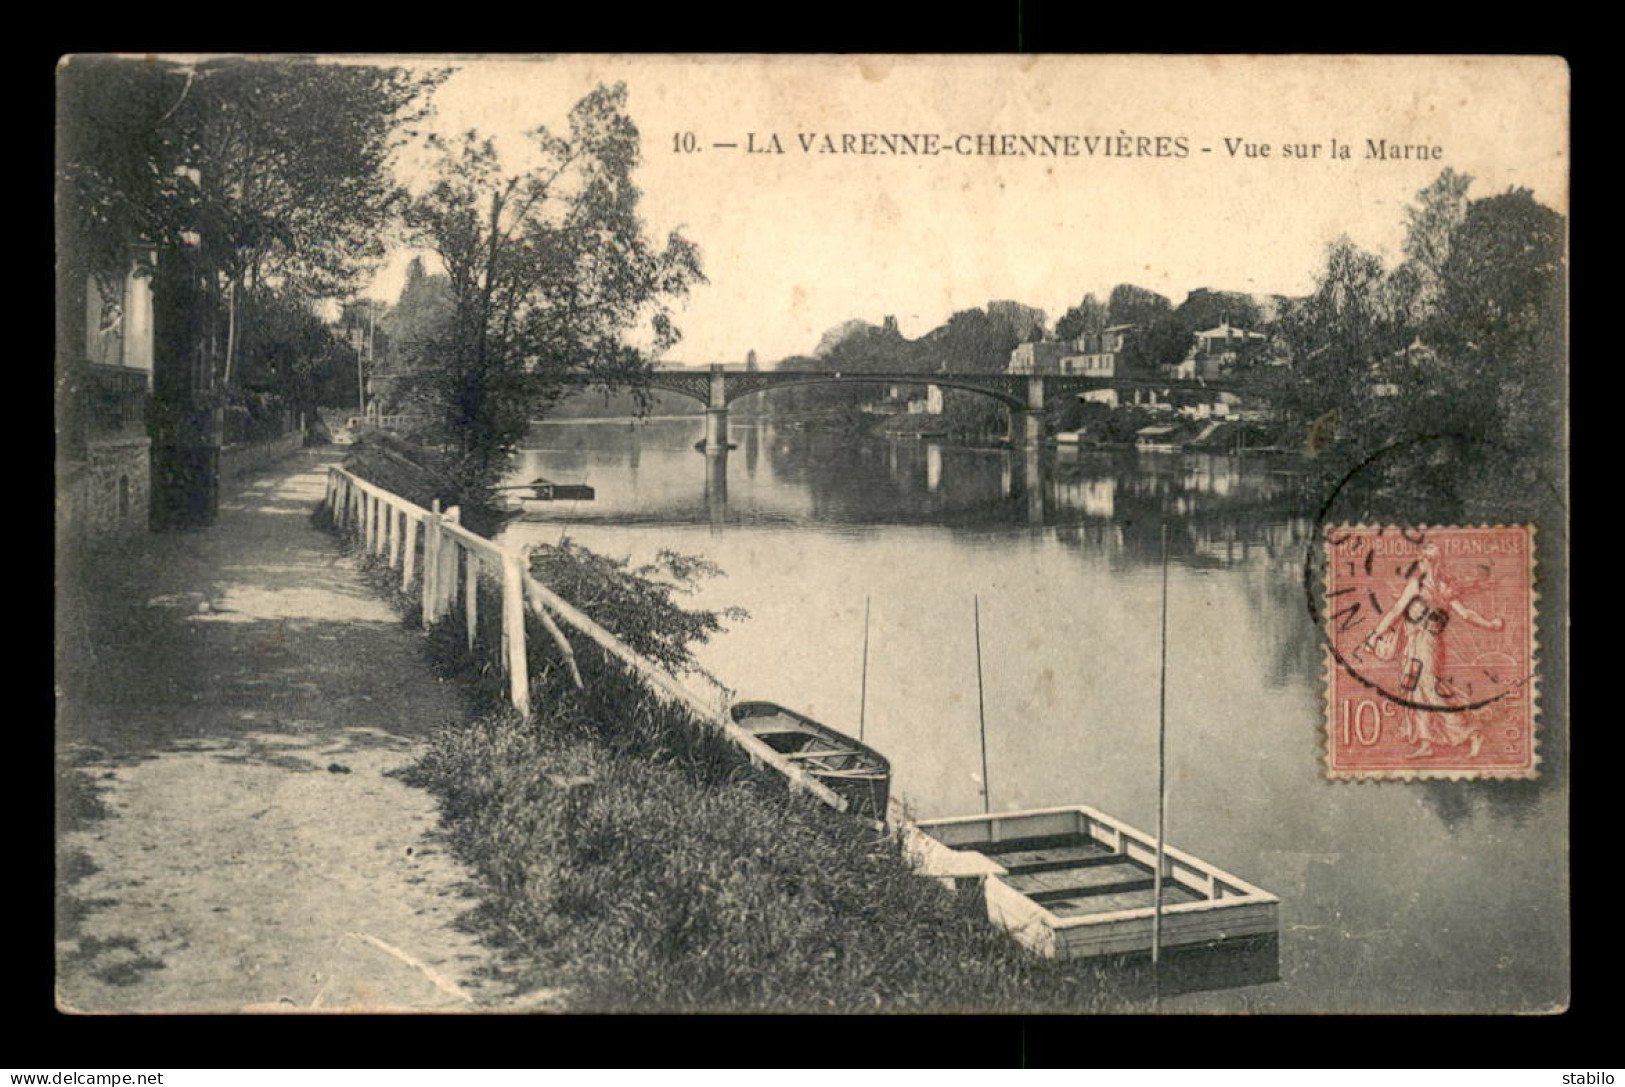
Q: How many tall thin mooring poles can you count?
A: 3